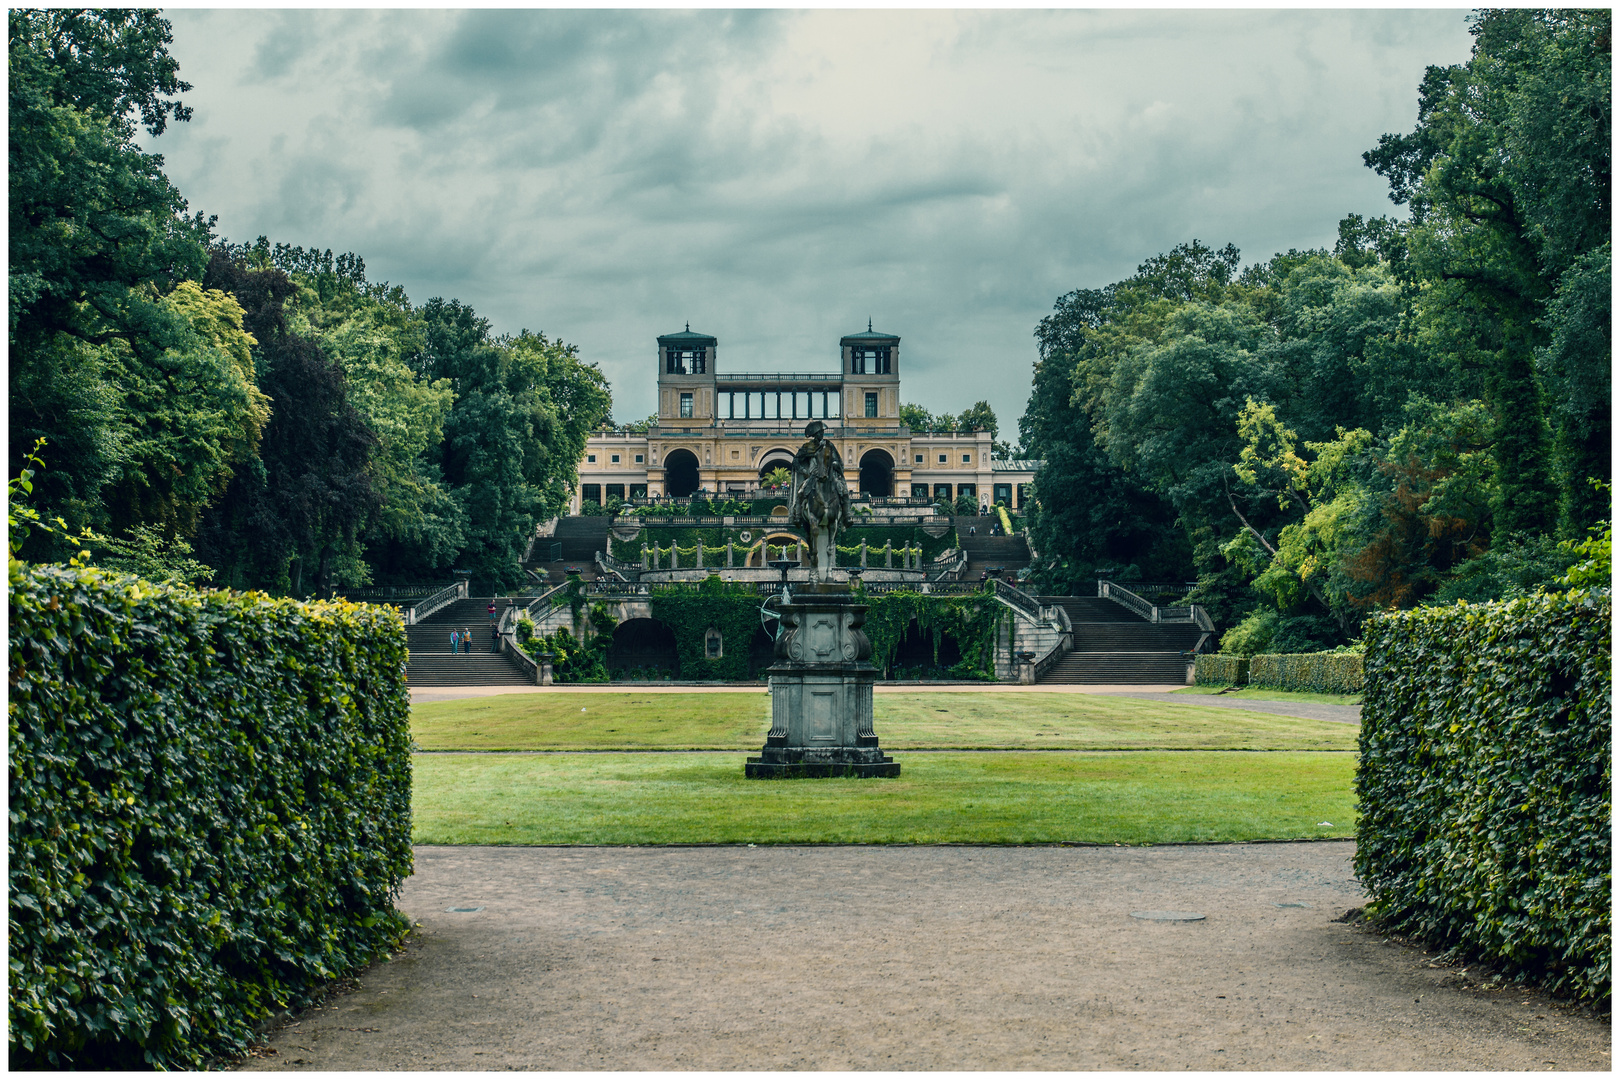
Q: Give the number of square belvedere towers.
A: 2